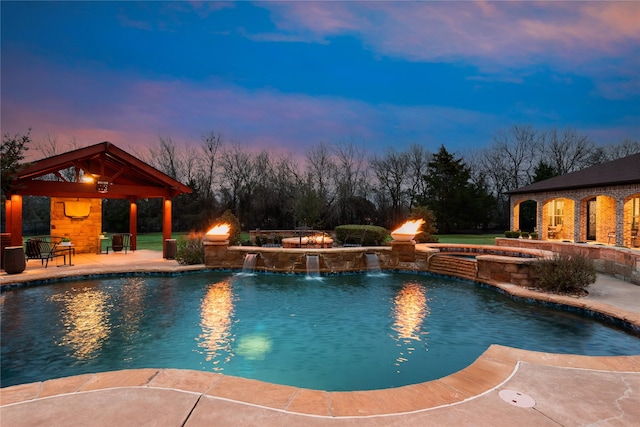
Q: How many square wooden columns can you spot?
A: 4